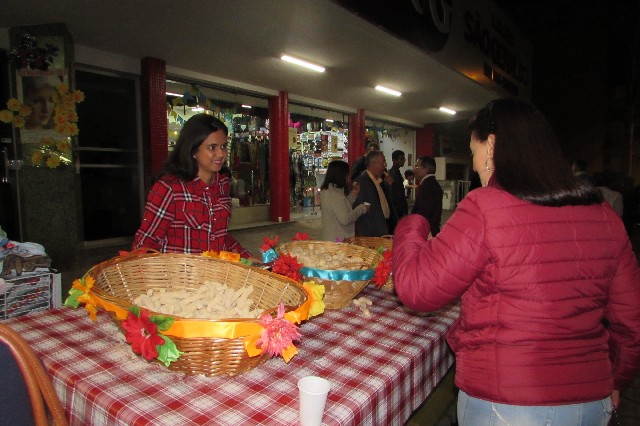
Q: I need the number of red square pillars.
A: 4